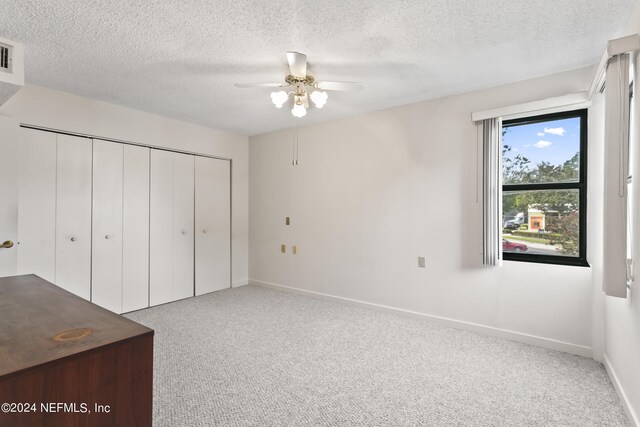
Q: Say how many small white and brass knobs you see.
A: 5